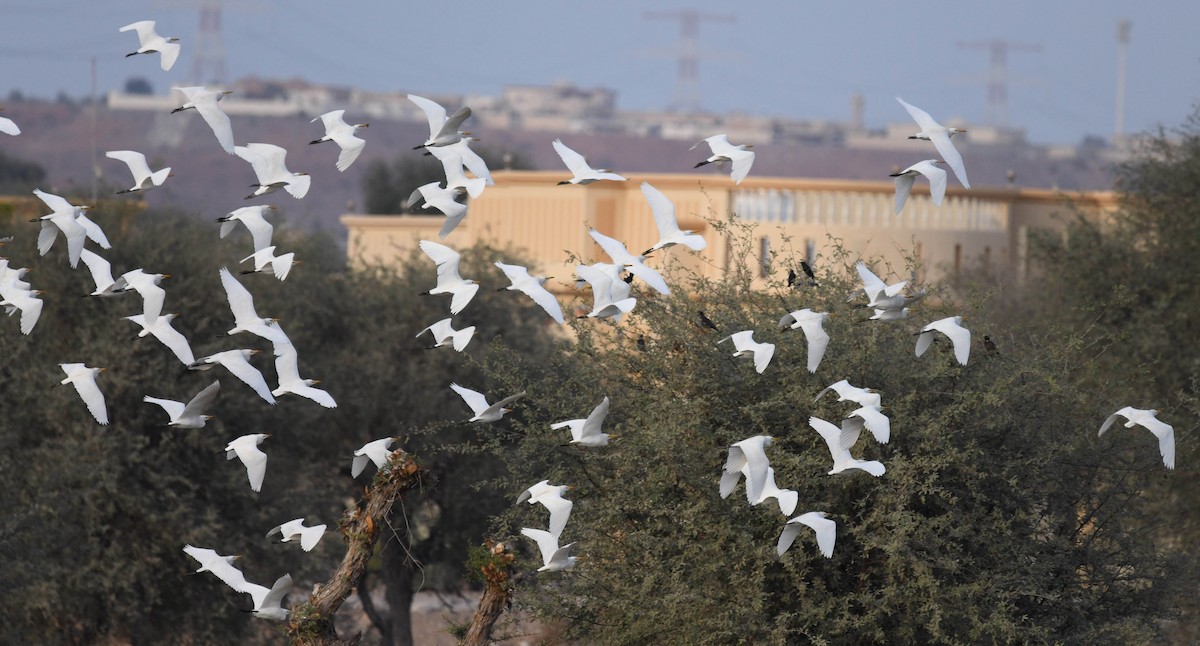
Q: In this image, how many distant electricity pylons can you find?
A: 3